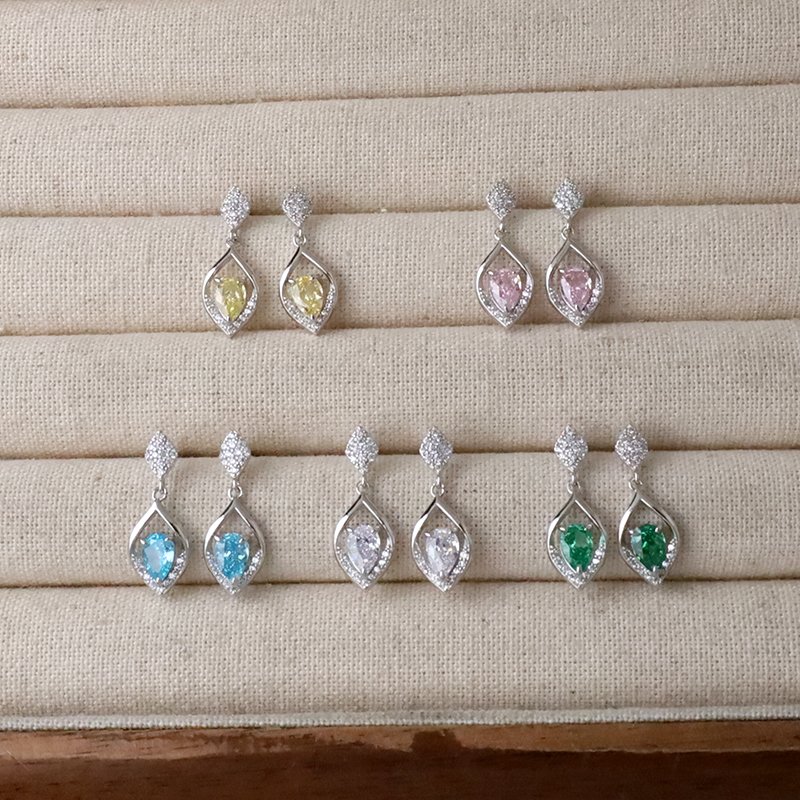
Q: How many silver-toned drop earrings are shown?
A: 10